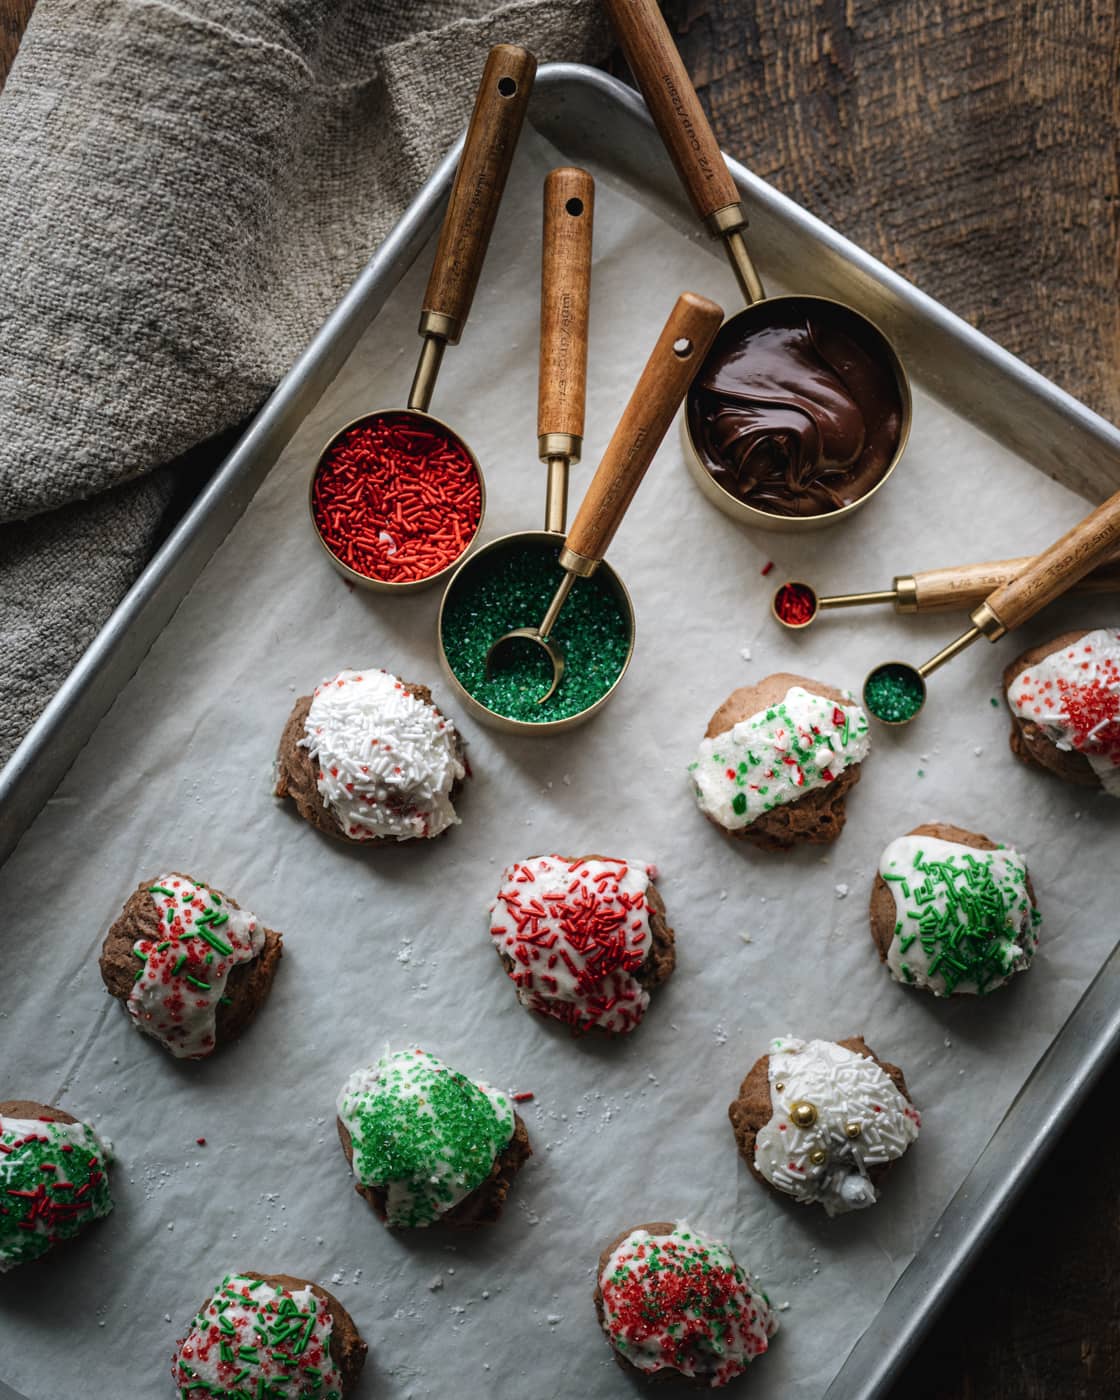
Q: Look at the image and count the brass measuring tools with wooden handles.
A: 6